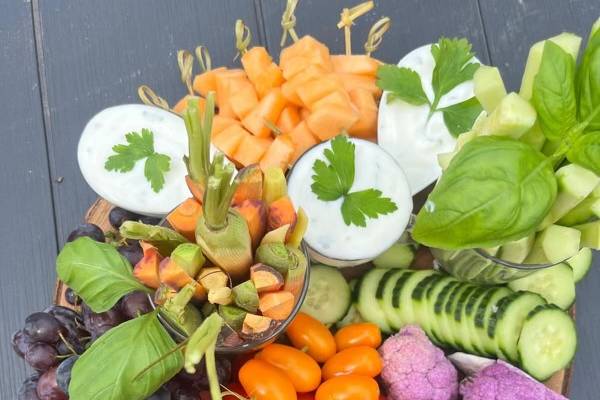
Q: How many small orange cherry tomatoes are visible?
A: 6